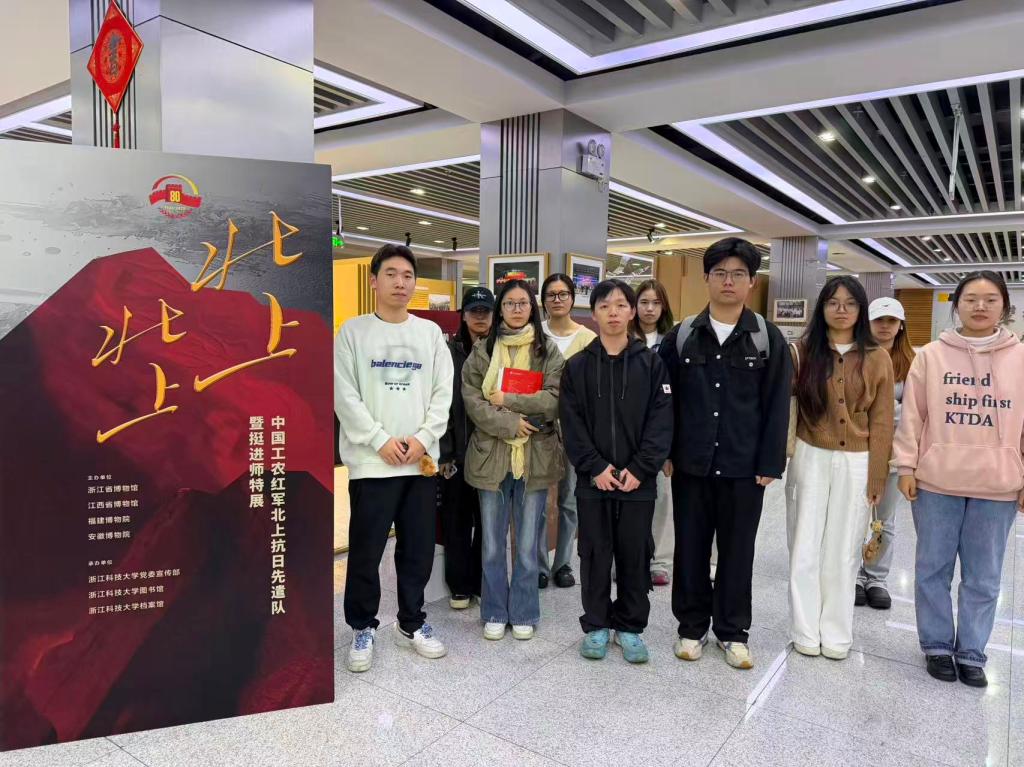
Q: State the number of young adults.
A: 10